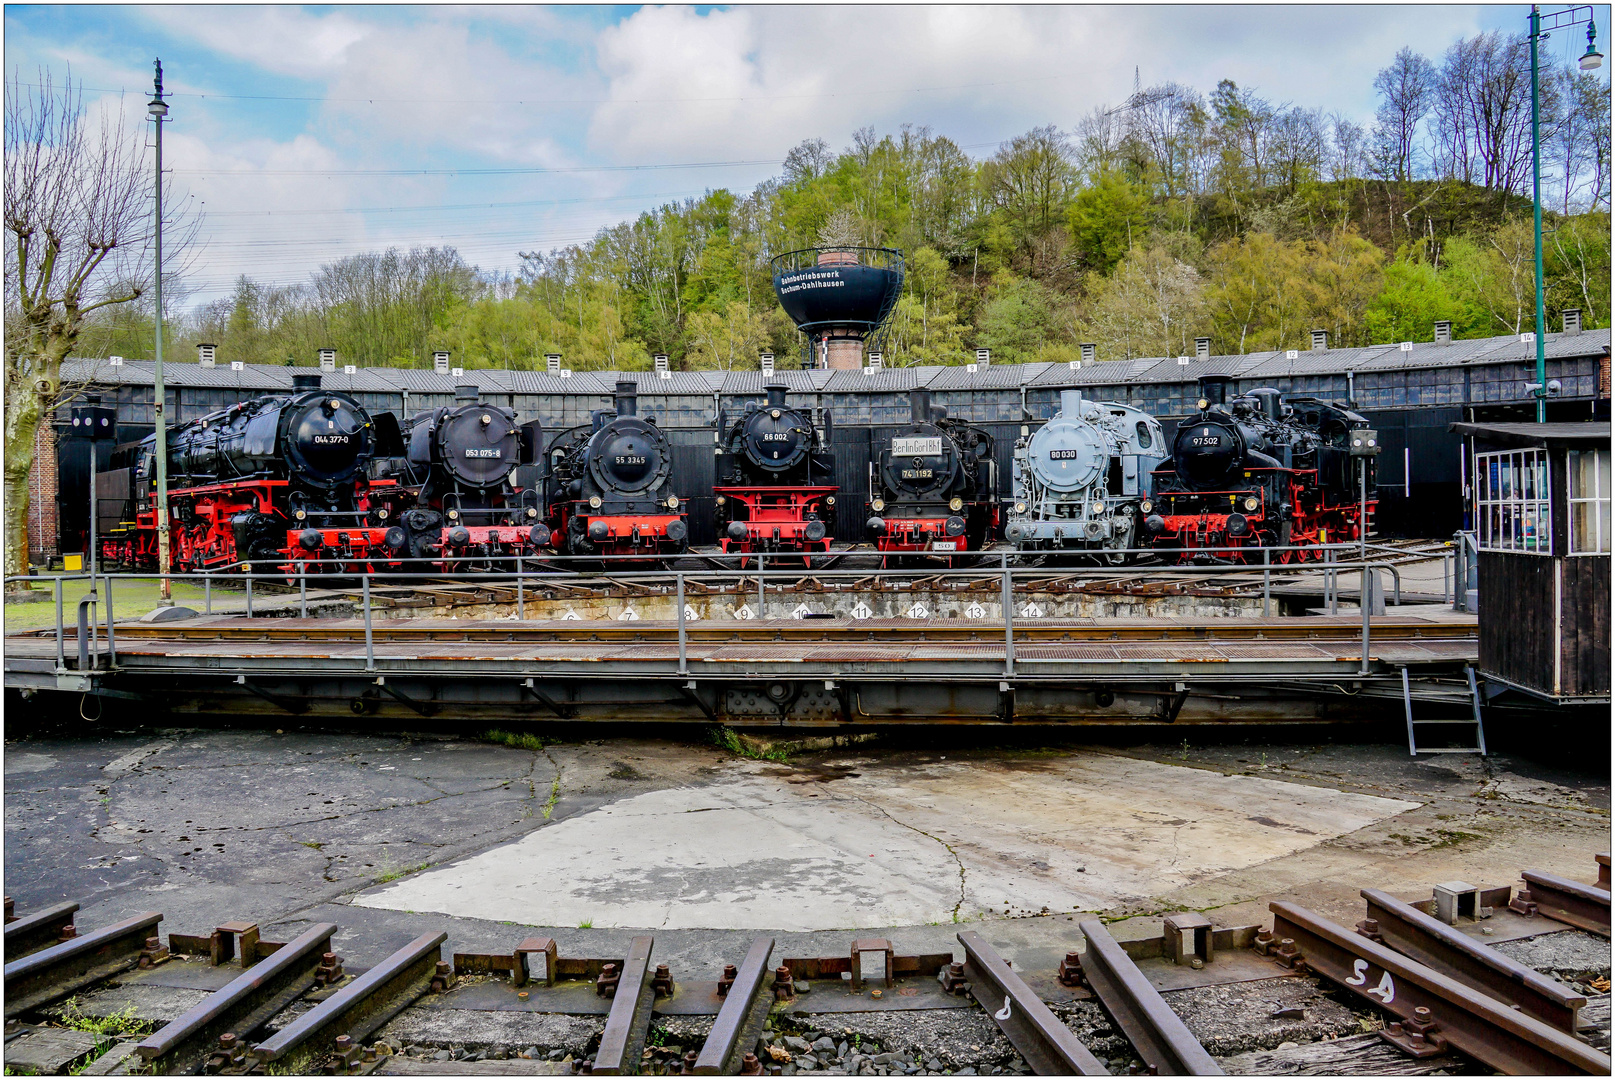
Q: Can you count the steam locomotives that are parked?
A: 7